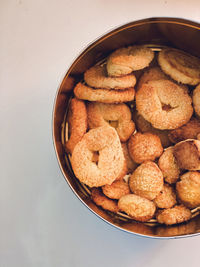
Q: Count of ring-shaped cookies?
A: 3